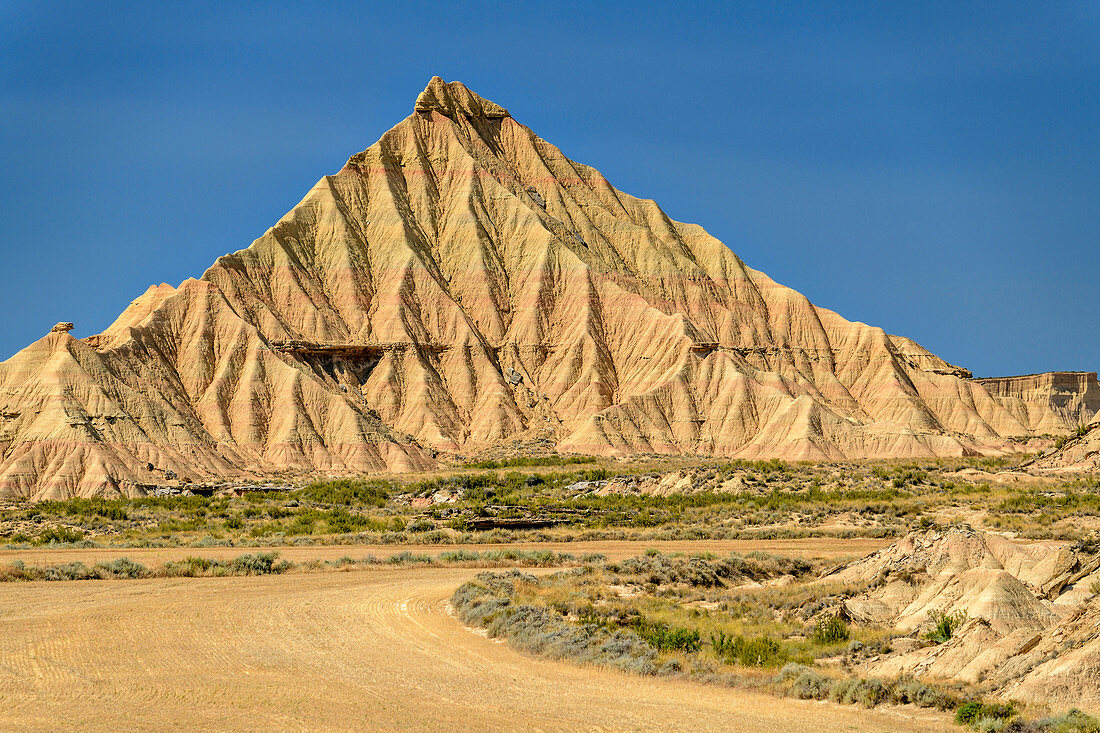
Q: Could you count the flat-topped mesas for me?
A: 1